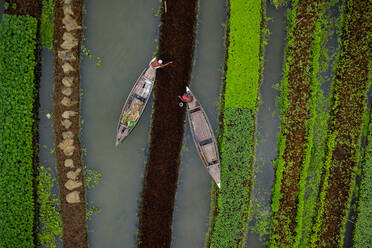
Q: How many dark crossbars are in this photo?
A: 4